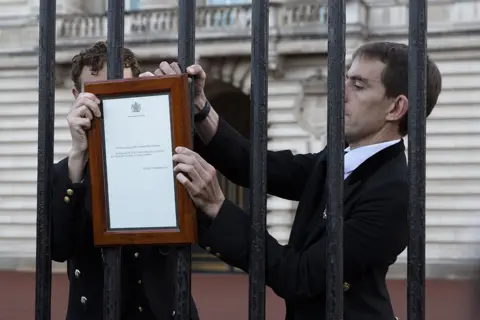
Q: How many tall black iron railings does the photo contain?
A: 6